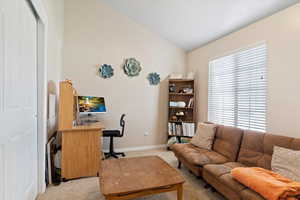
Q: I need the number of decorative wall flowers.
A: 3